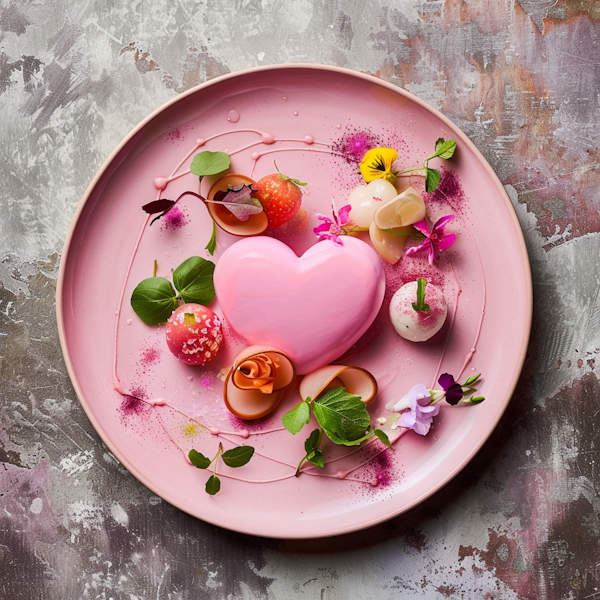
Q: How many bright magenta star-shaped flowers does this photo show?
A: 2